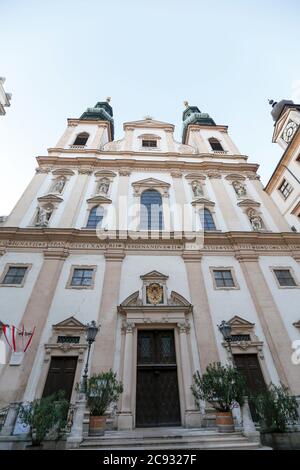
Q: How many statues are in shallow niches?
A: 6